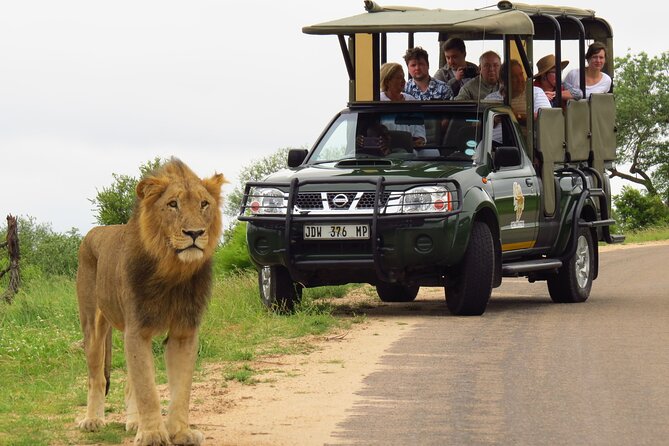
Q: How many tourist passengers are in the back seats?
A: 7